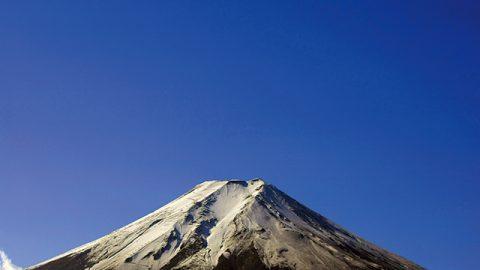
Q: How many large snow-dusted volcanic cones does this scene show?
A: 1